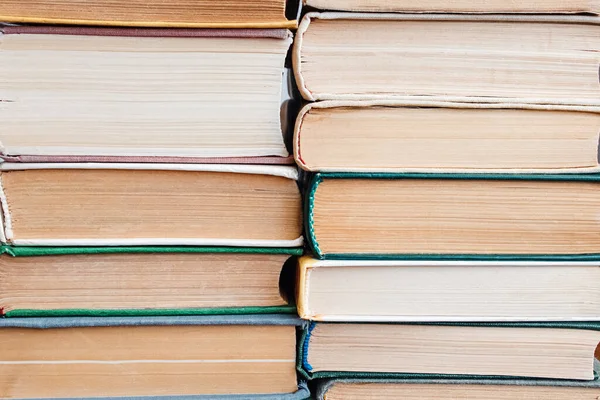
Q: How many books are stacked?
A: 12